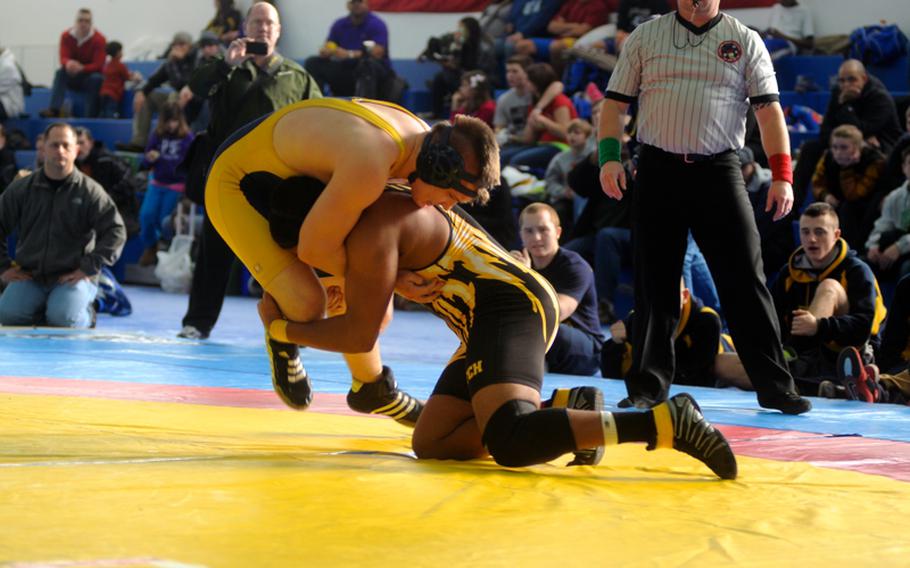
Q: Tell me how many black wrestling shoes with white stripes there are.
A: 2